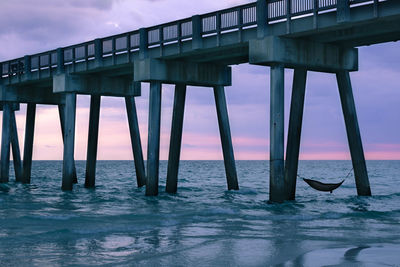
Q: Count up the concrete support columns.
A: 13